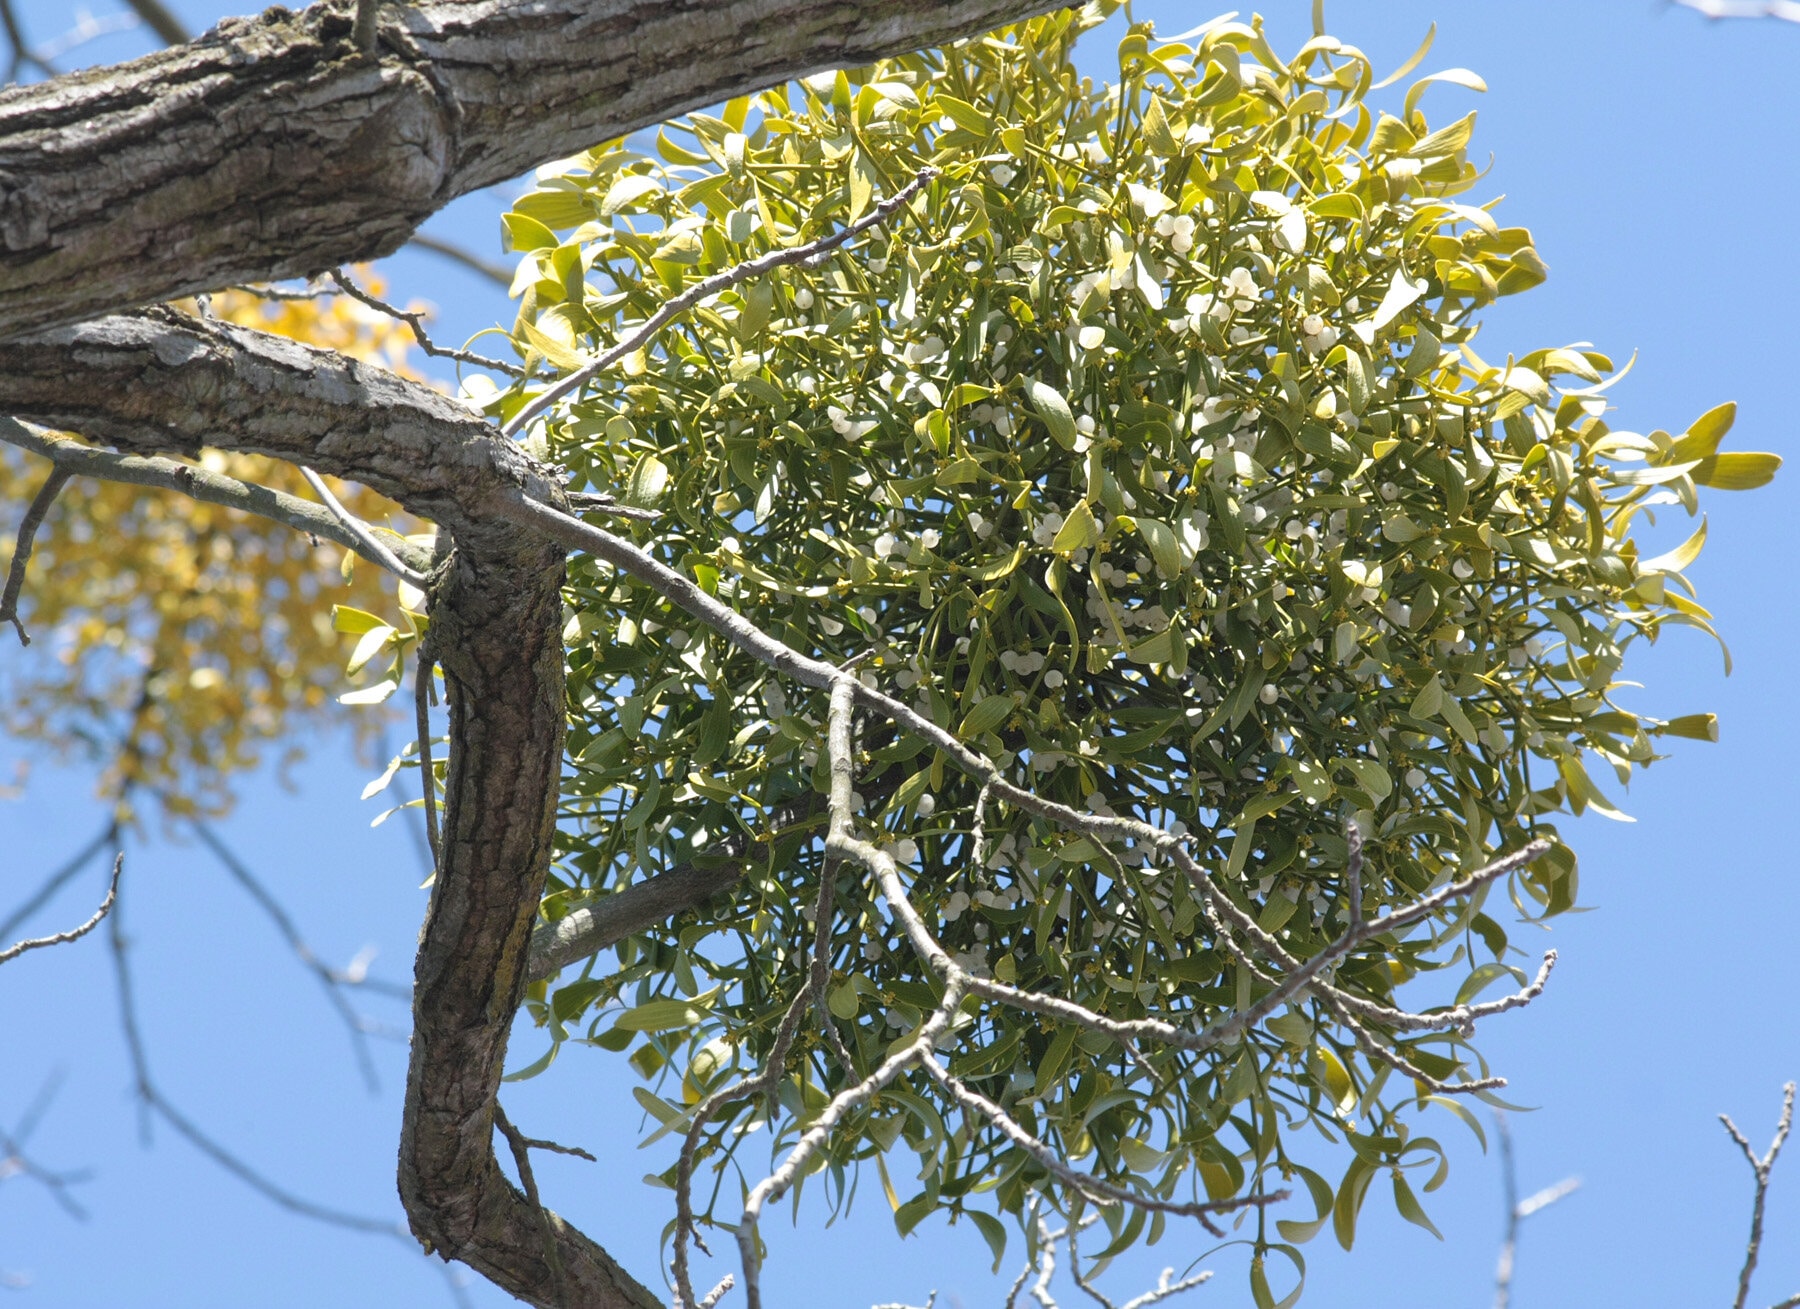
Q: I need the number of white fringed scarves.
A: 0